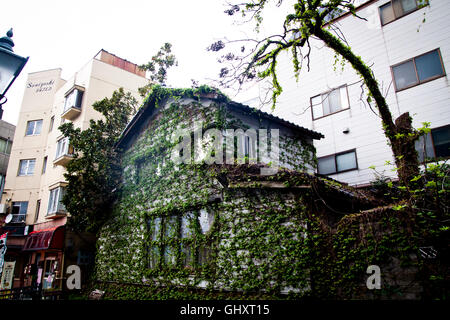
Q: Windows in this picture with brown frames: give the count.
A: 5